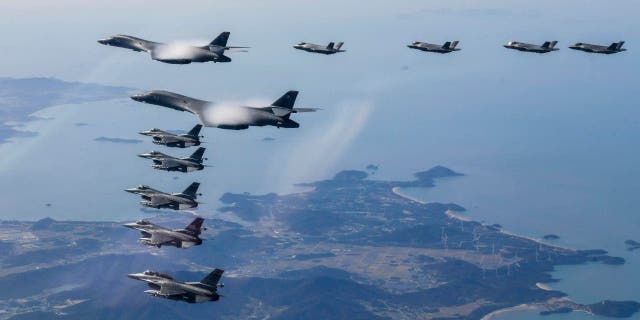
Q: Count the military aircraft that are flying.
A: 11